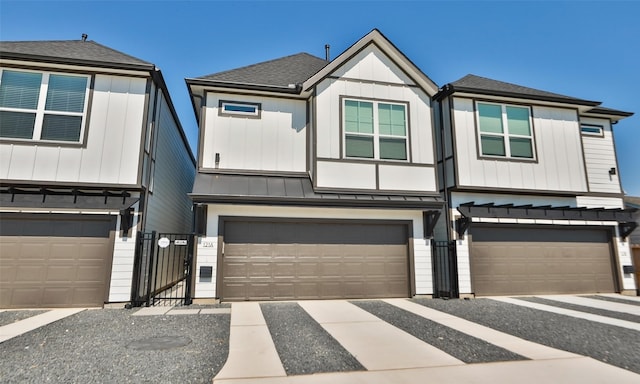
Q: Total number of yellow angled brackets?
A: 0